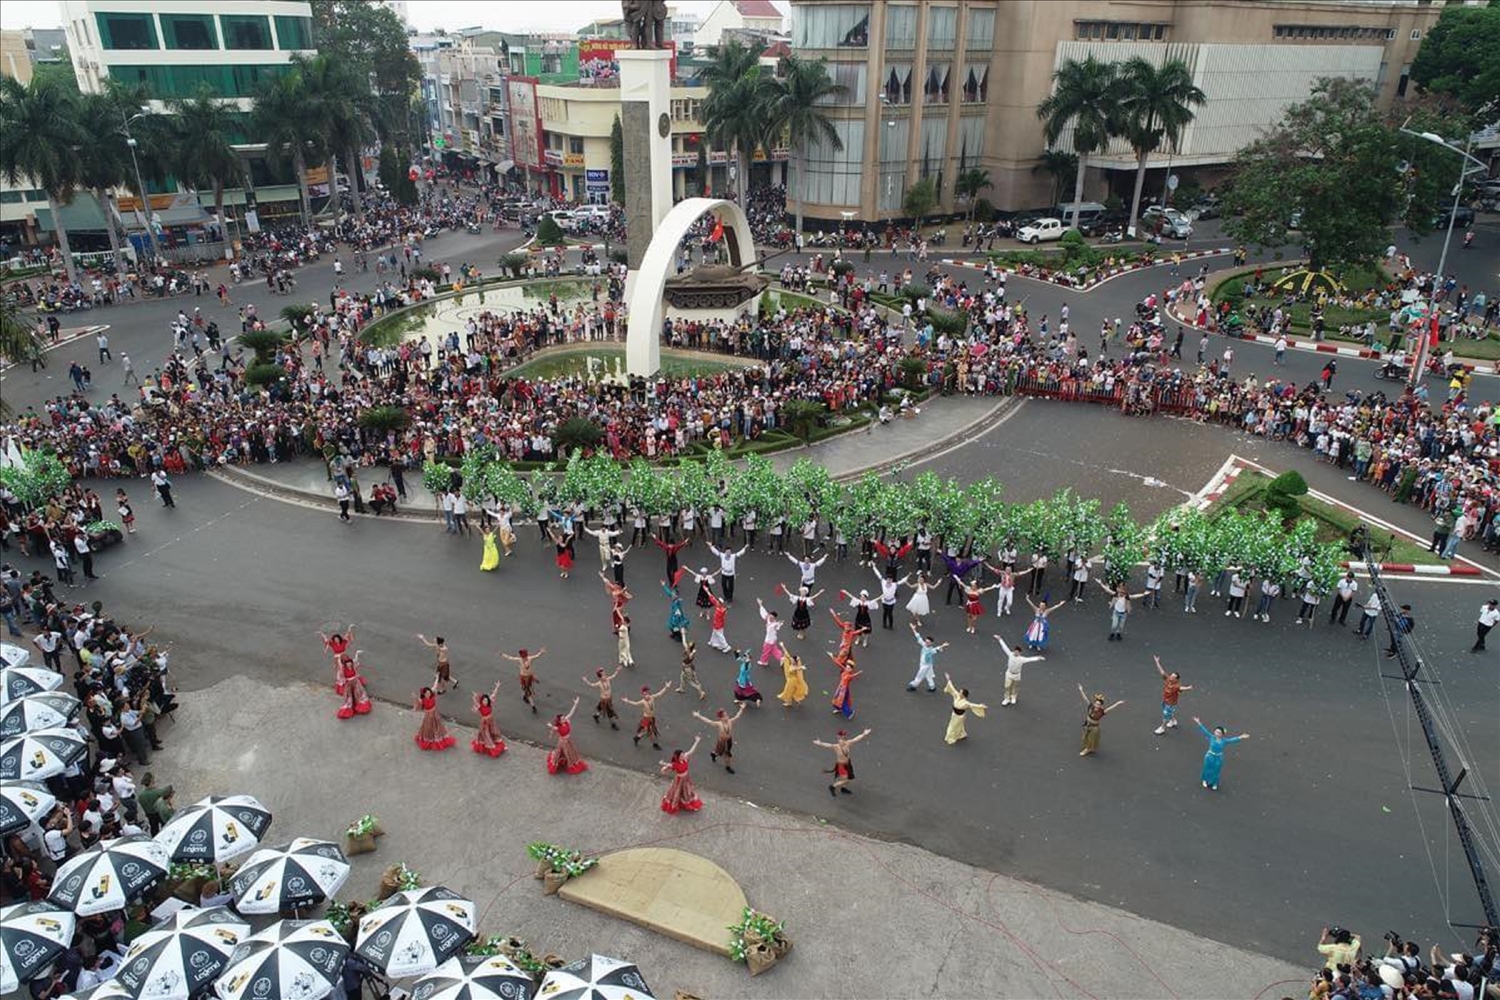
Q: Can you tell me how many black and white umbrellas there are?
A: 15